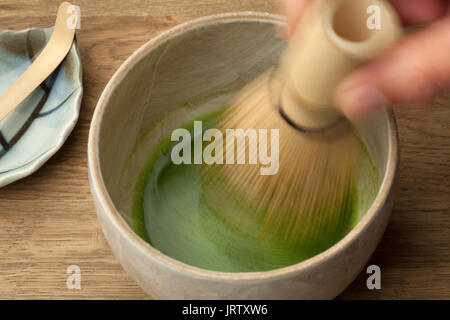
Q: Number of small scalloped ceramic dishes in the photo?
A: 1